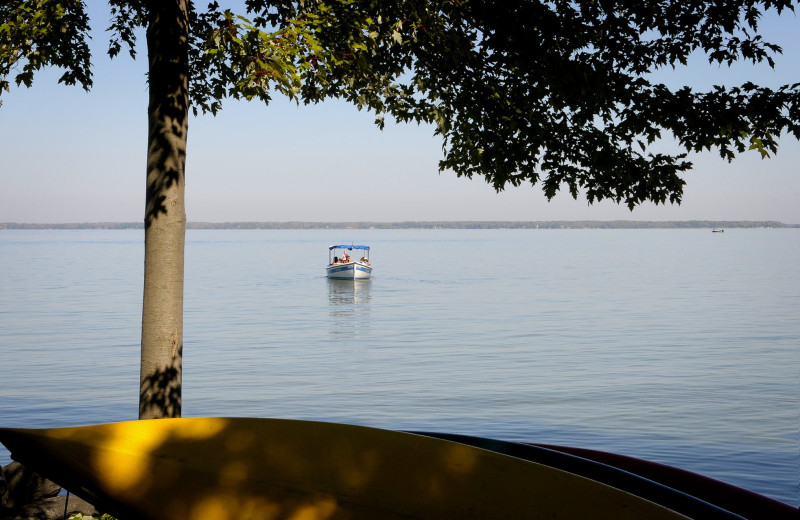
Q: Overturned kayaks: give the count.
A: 3